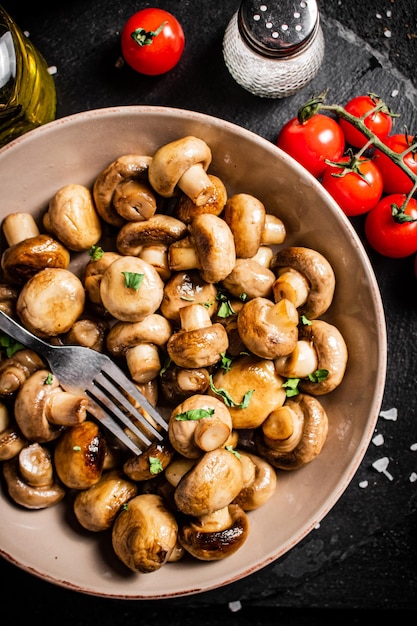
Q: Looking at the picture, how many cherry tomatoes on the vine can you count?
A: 5